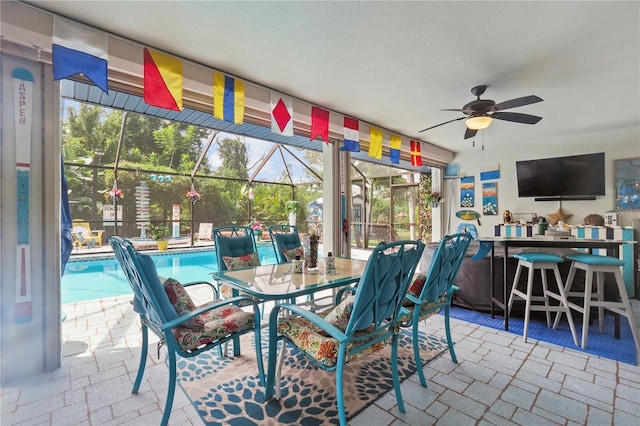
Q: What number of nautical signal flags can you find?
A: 9